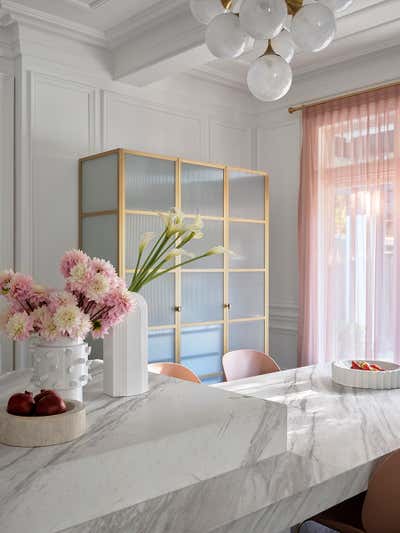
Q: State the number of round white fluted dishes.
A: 1